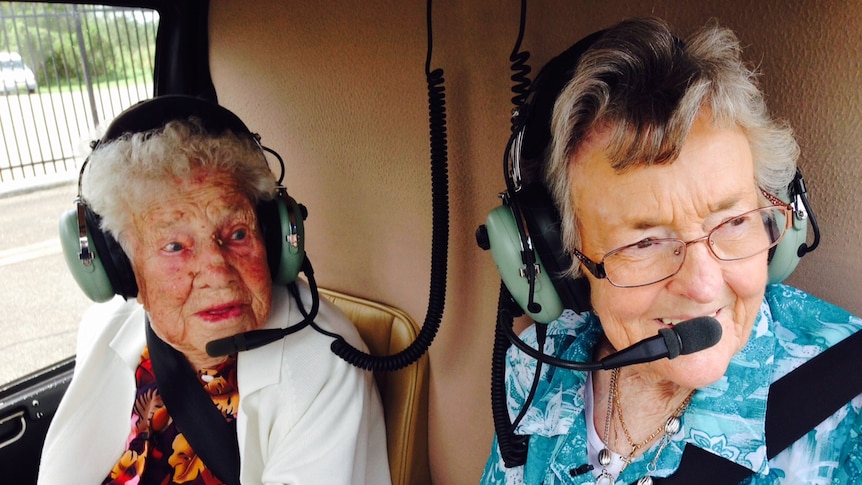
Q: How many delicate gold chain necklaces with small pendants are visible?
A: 1